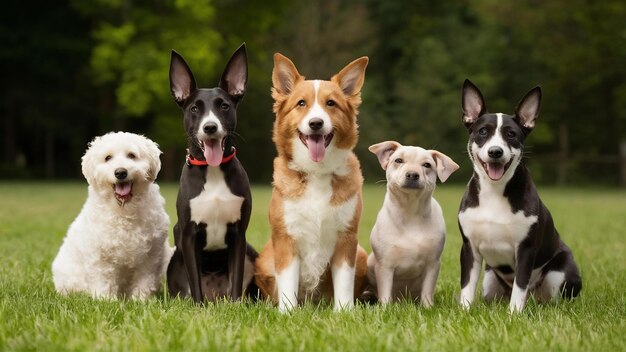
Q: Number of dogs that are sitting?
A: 5